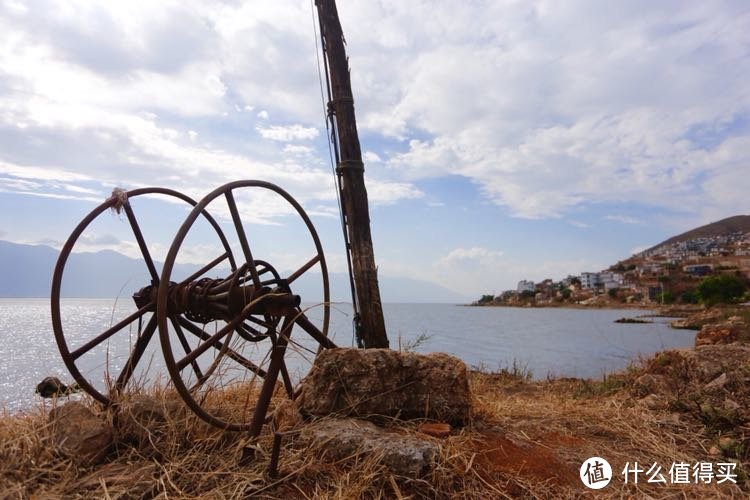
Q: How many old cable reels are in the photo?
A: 1